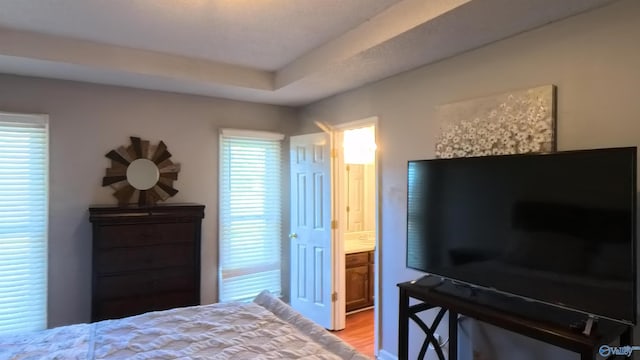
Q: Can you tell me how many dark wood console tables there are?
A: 1